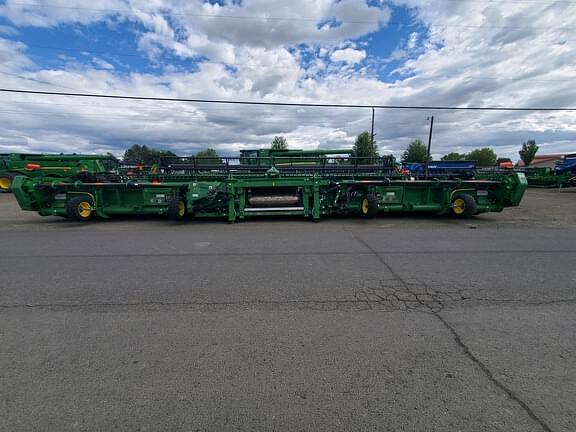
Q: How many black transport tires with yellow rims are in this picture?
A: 4